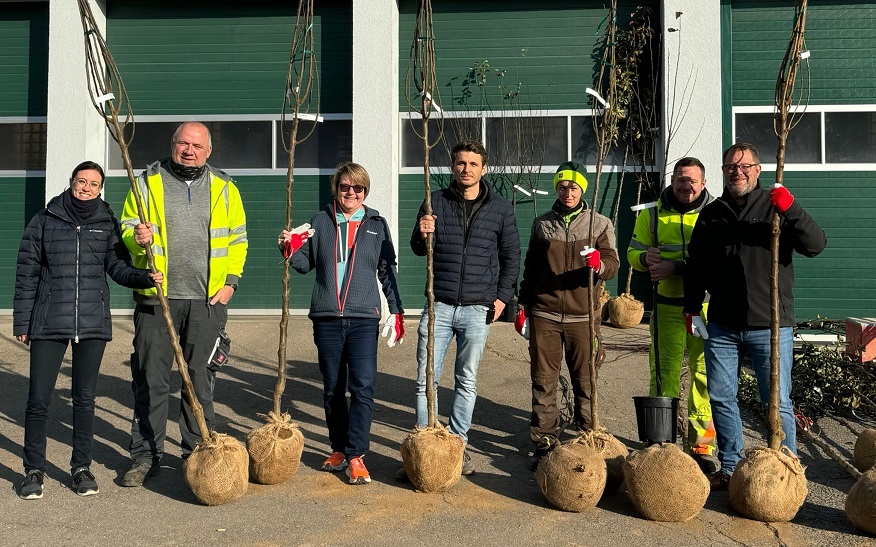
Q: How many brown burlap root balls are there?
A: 11